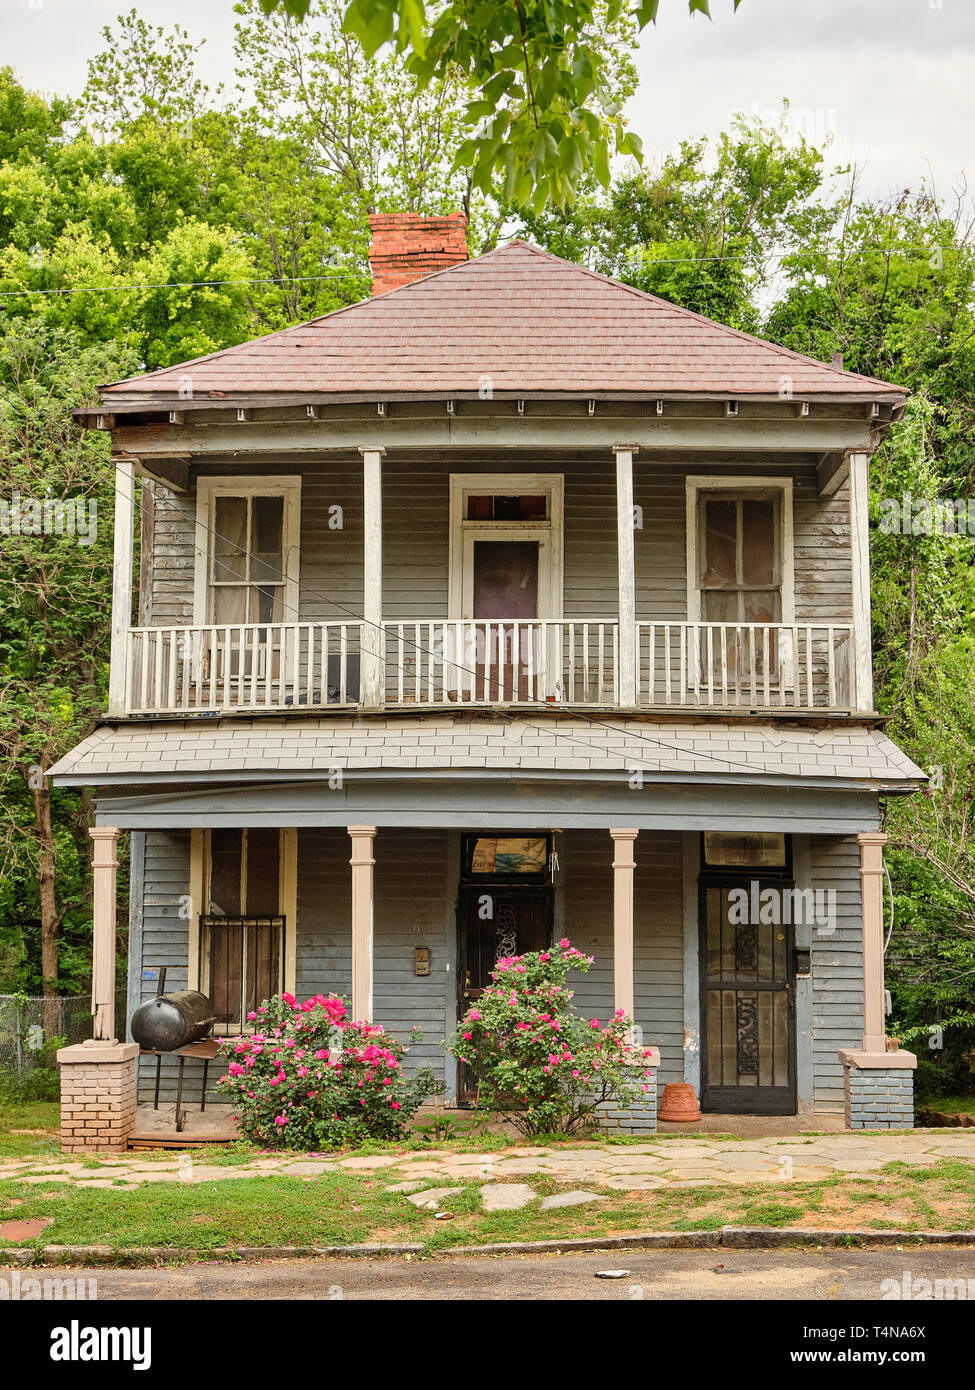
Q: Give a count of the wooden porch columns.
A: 8